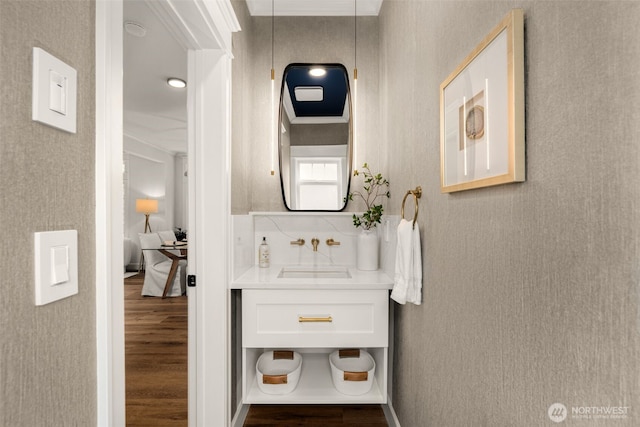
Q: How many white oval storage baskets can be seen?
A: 2